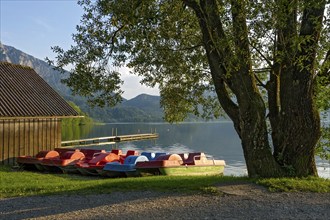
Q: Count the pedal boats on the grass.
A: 5